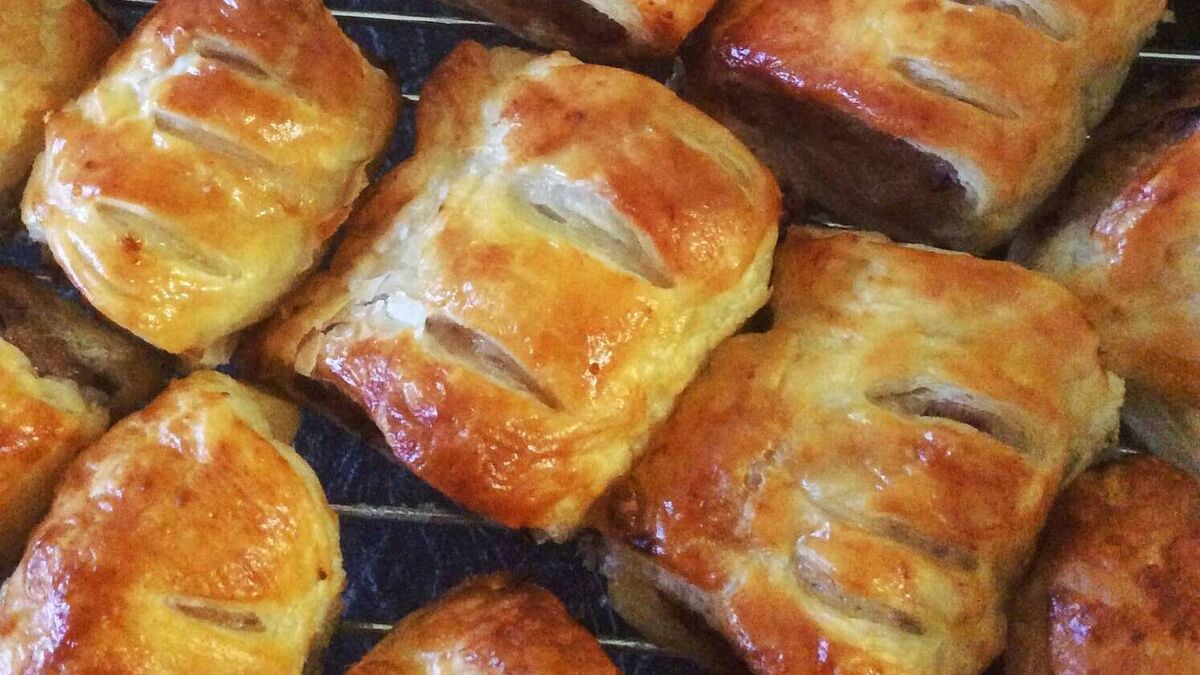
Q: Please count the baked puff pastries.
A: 11